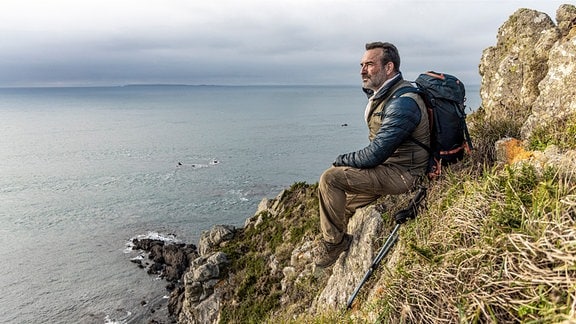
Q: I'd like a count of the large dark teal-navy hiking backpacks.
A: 1